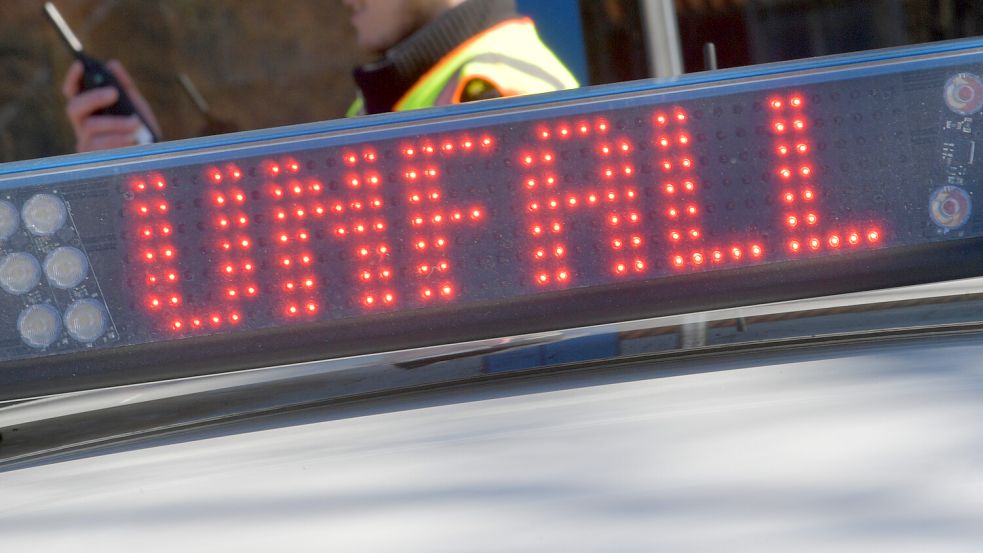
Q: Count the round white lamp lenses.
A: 6